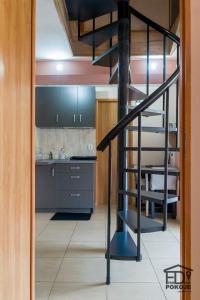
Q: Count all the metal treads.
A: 12